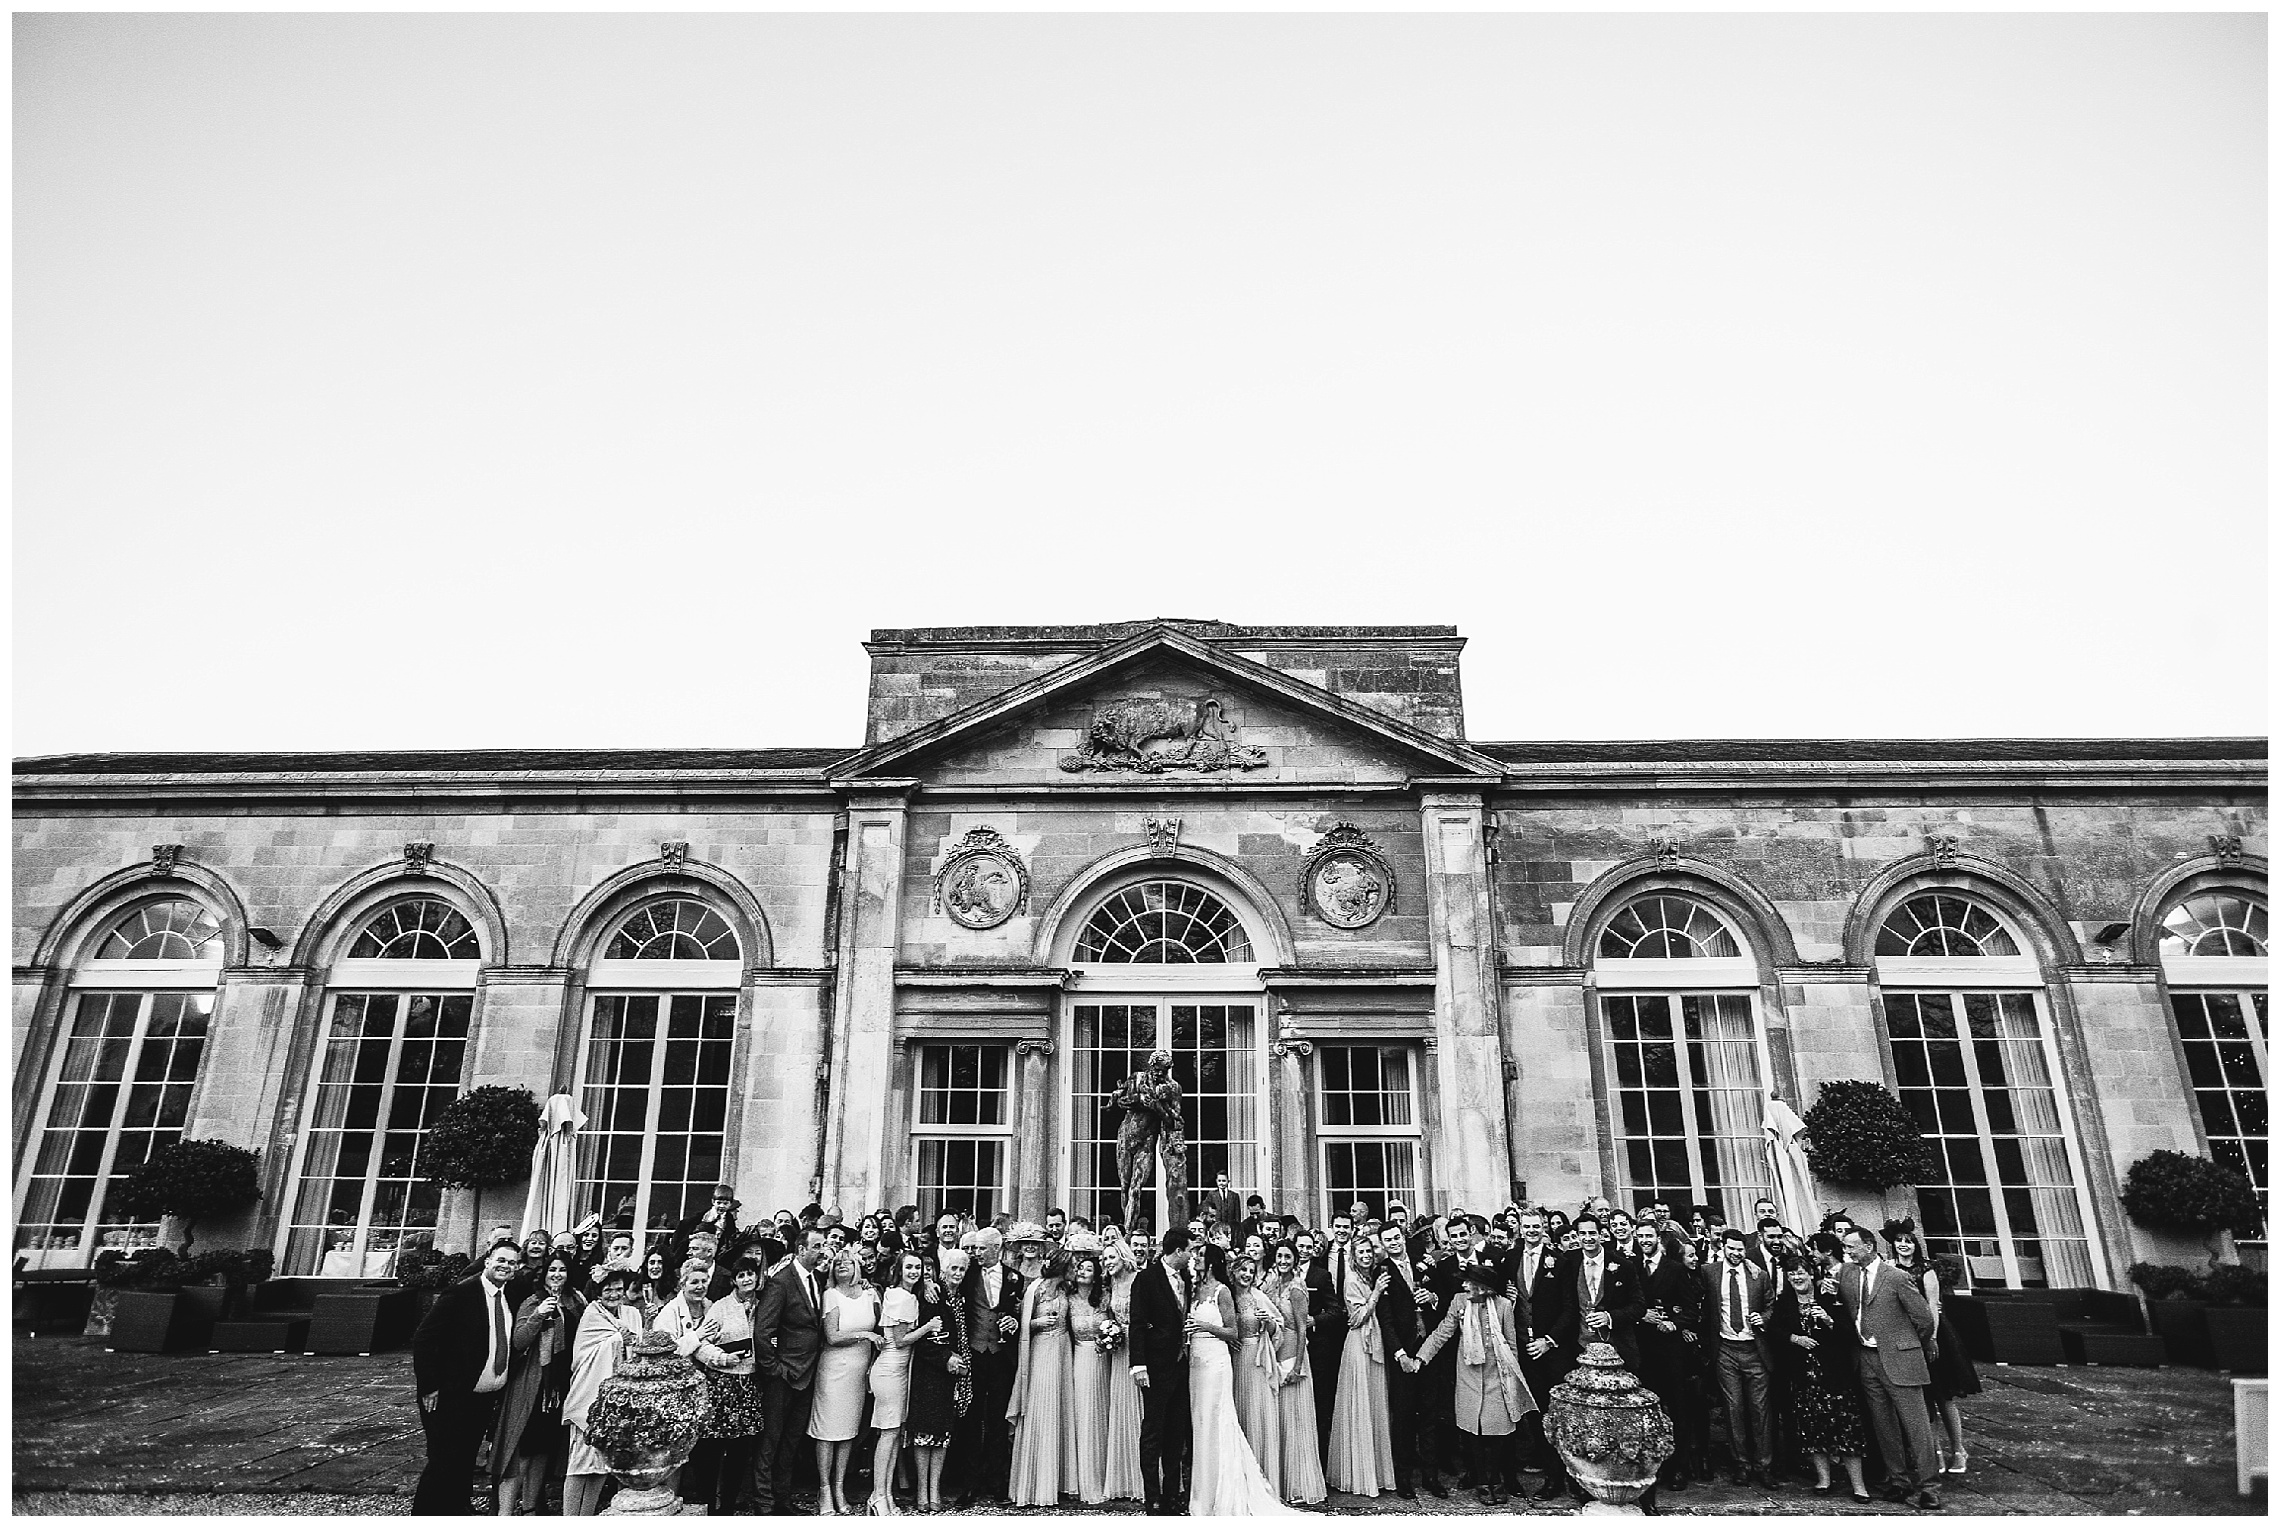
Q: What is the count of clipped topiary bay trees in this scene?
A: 4